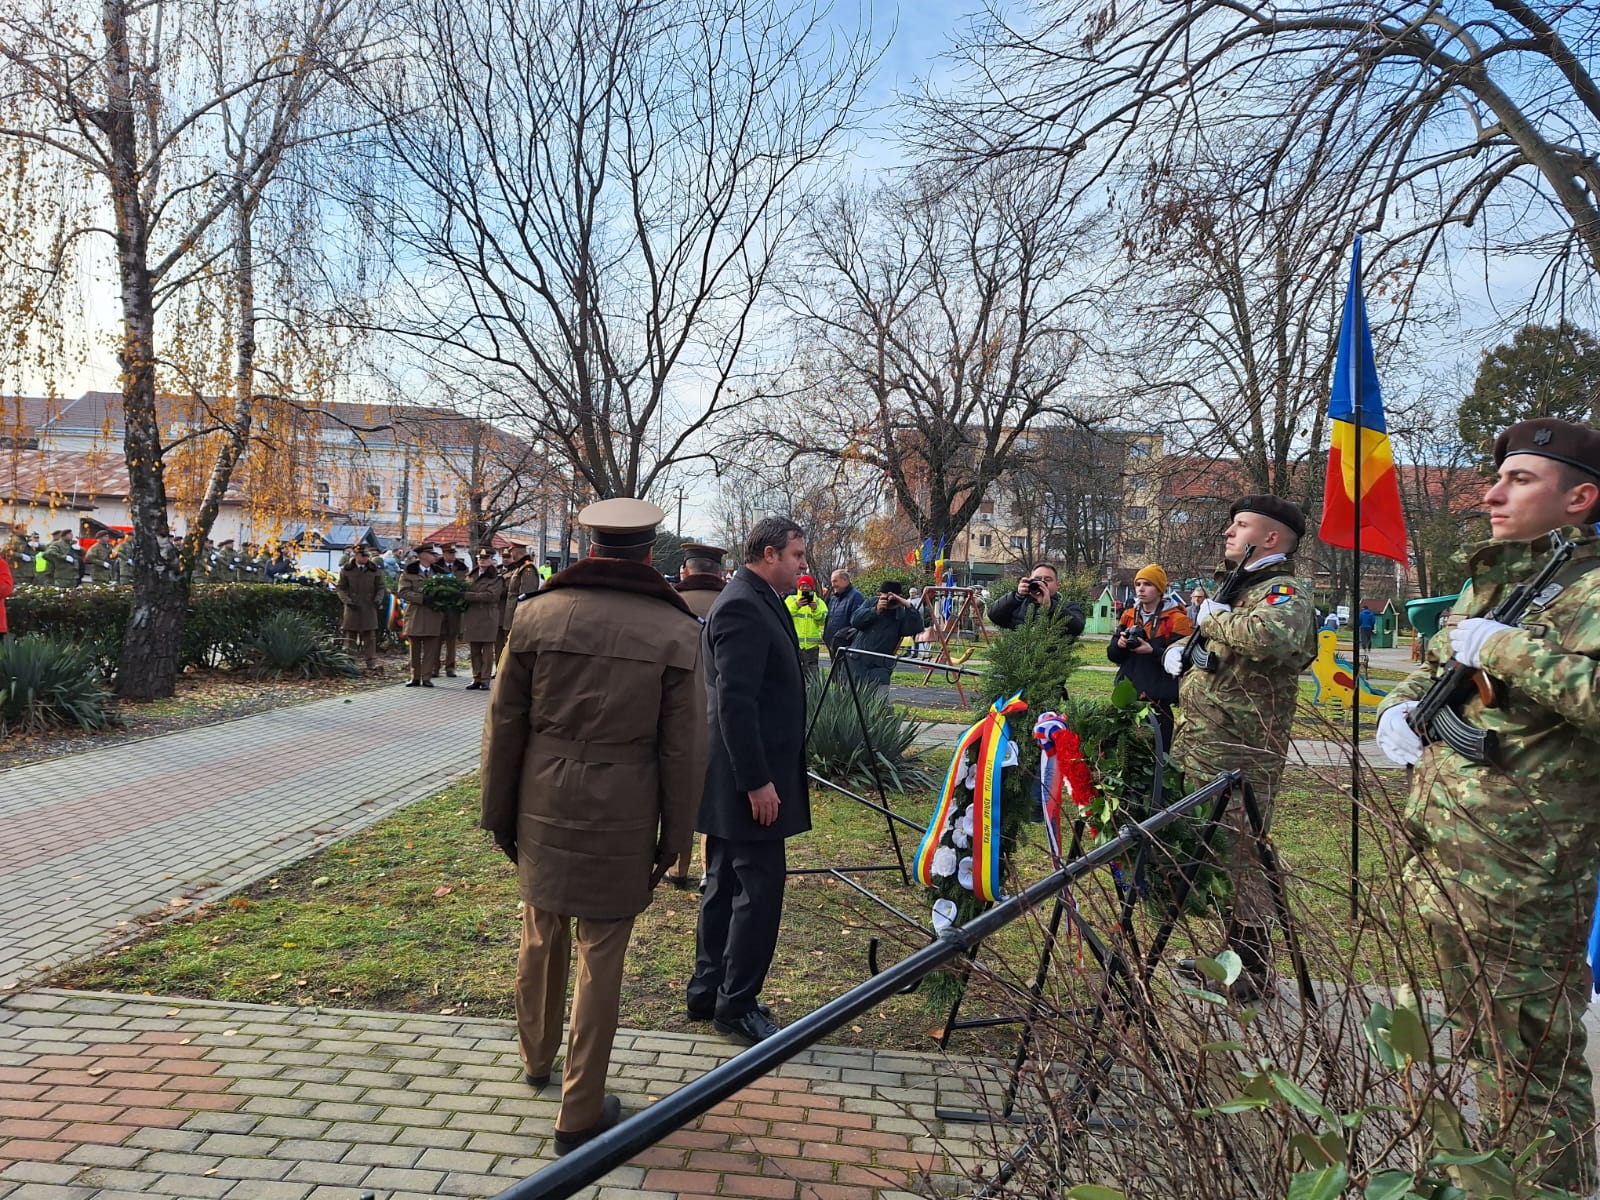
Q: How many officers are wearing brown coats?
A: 8